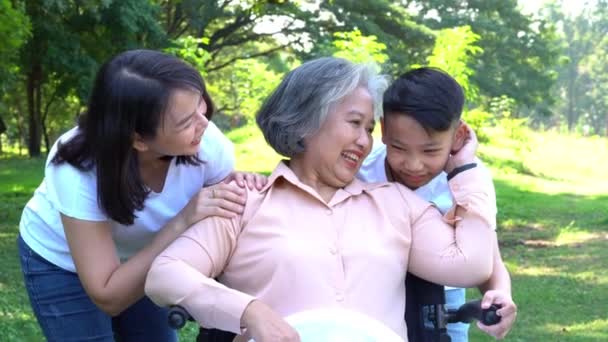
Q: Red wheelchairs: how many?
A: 0